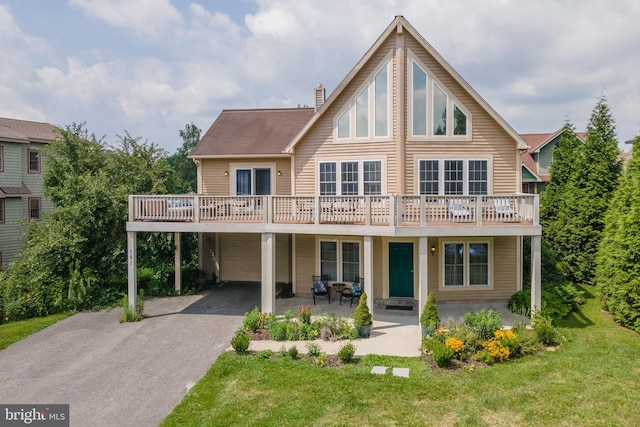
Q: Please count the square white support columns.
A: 6